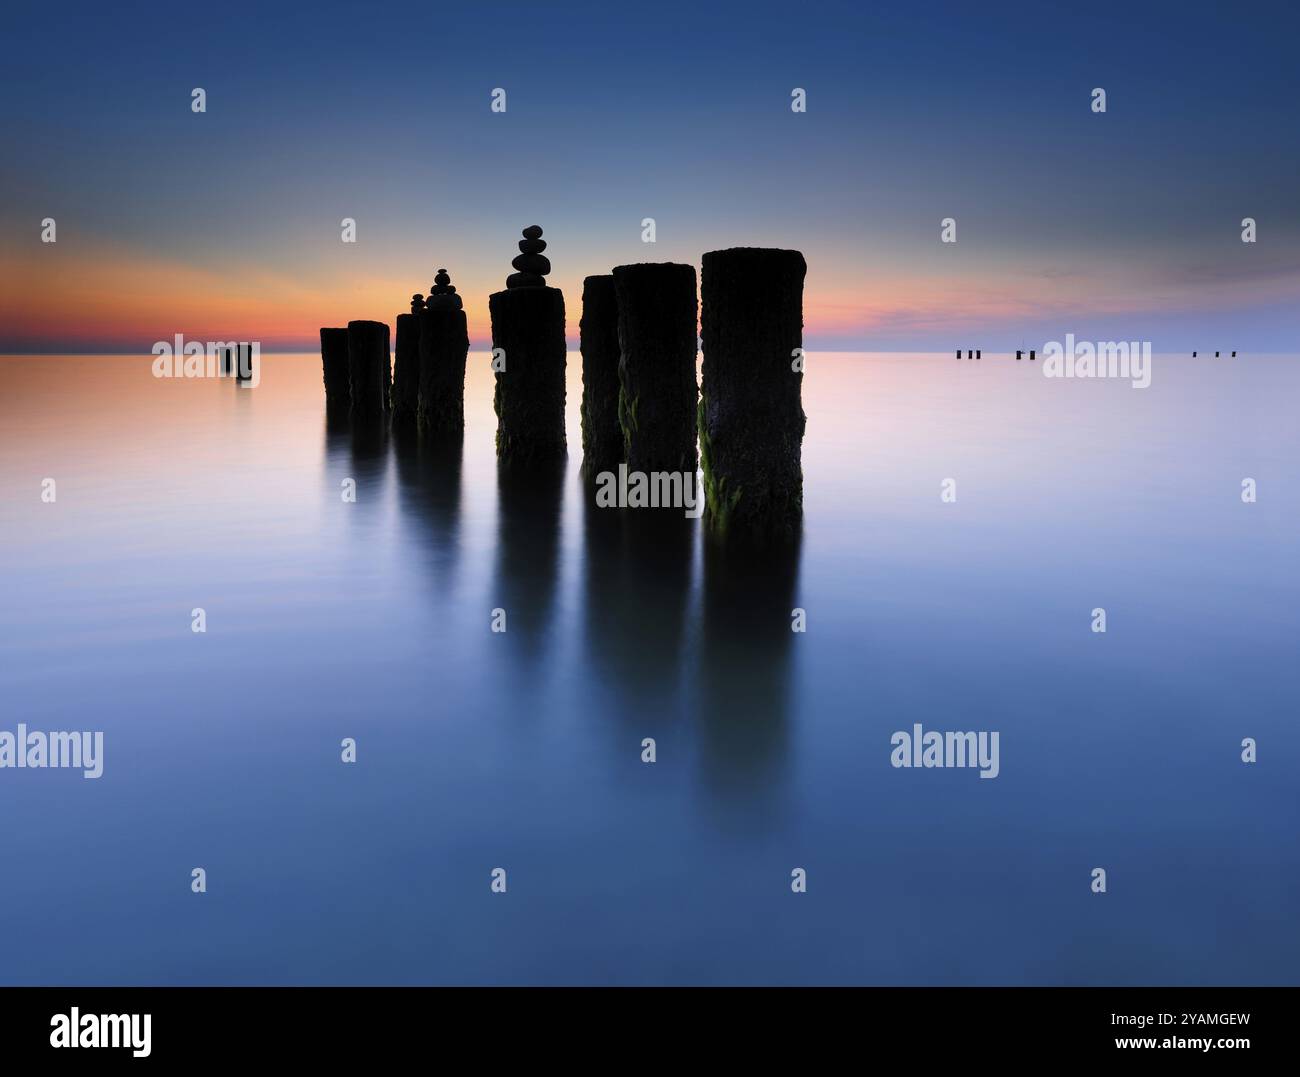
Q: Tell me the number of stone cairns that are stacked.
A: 3